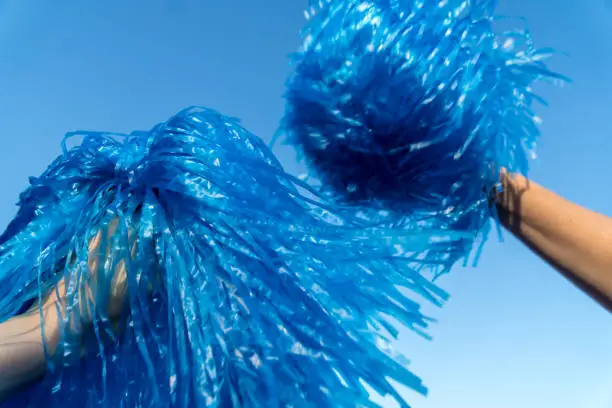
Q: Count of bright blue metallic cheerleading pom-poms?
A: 2